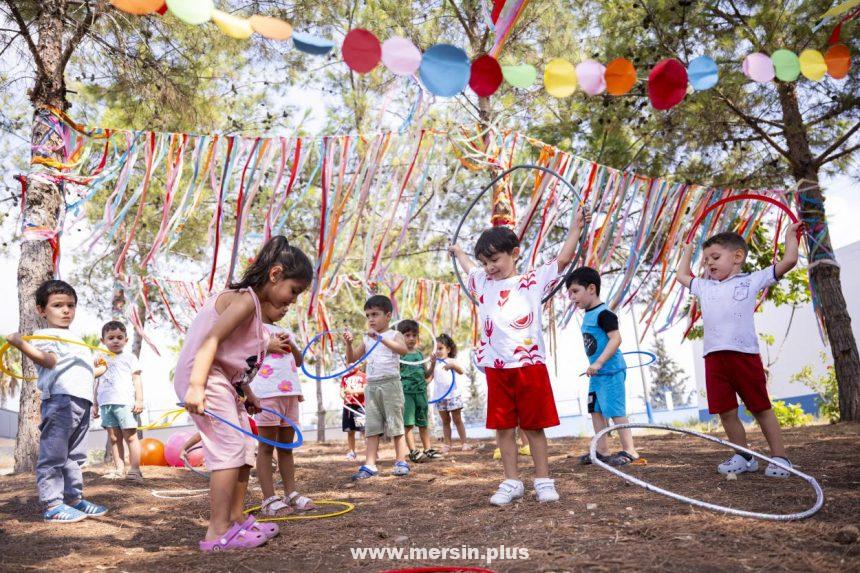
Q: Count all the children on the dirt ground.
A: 11